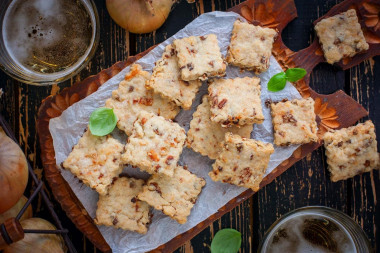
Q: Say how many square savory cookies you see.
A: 14